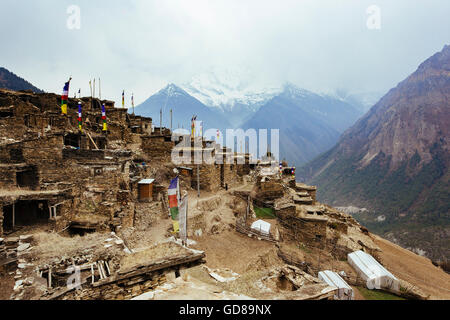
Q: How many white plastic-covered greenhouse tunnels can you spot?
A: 3